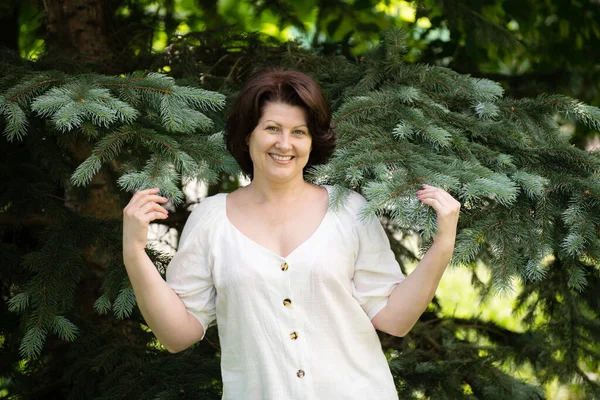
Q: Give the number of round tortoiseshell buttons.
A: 4